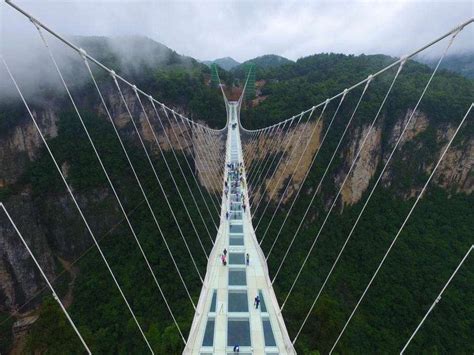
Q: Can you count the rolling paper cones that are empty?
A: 0